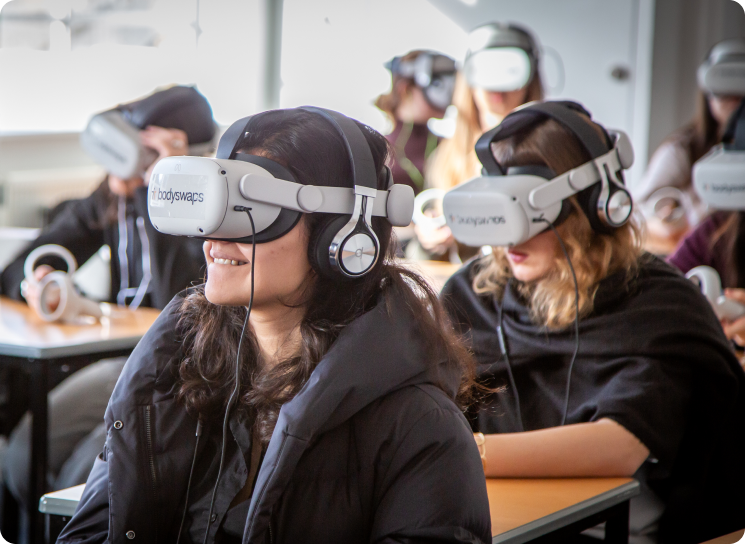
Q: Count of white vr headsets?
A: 7